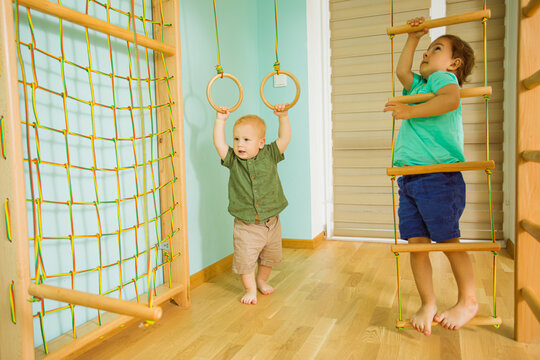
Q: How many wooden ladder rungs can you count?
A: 5